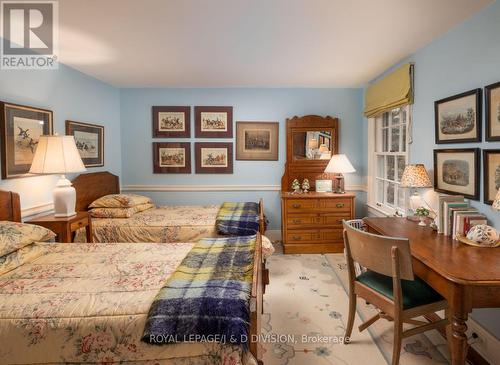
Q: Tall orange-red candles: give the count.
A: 0